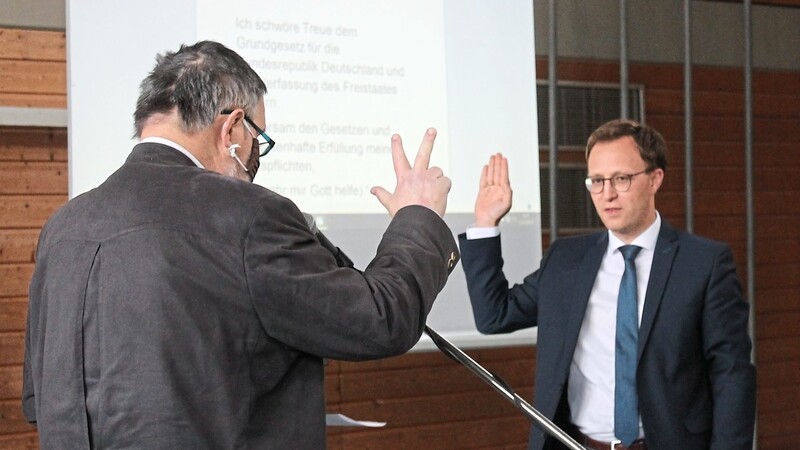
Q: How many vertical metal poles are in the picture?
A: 4